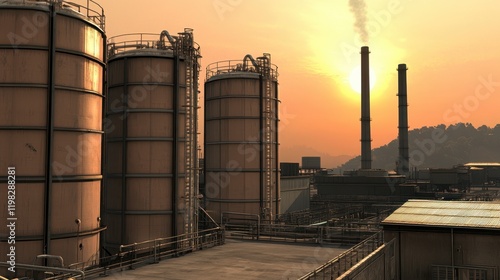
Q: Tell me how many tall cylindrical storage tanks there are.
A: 3